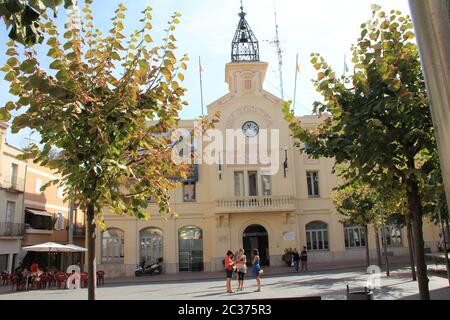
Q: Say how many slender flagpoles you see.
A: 3